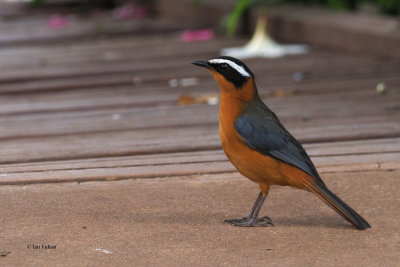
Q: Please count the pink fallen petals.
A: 3